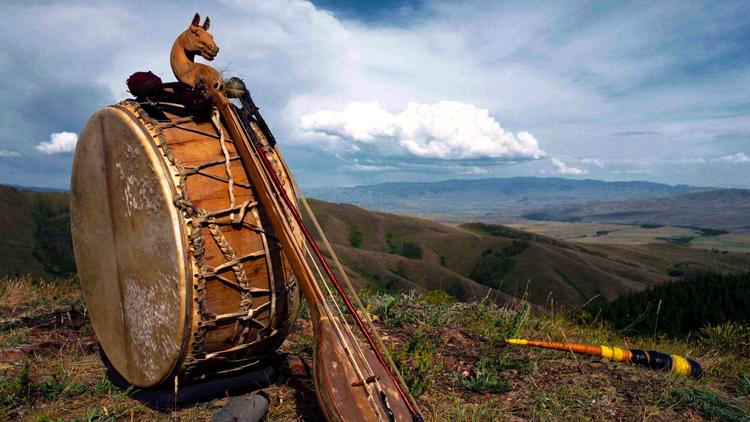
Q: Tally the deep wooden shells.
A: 1